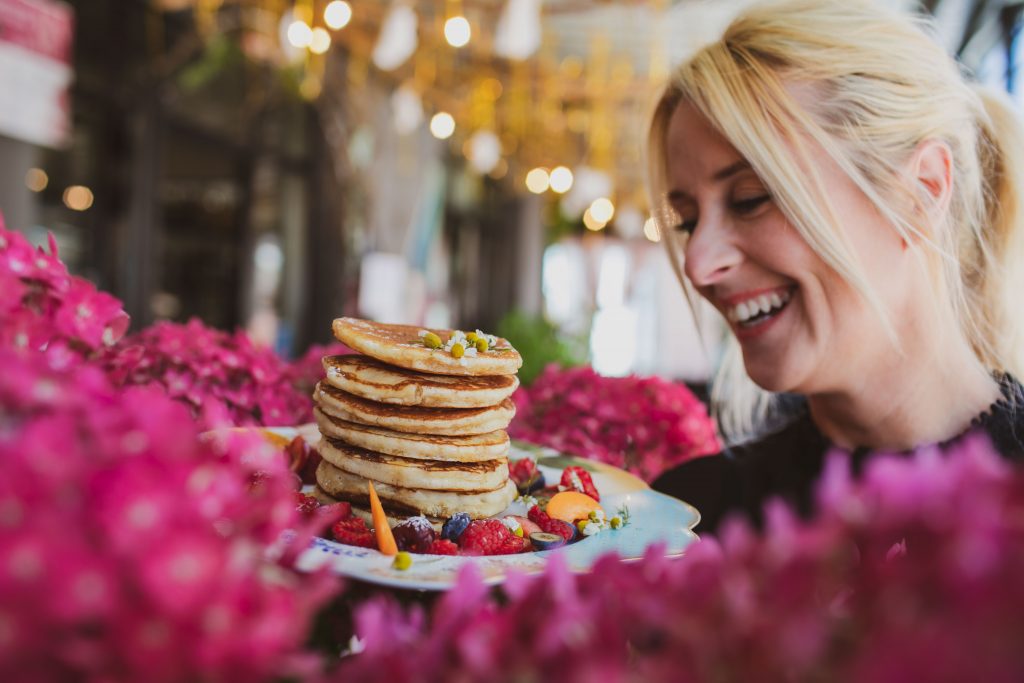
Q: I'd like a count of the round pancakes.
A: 7